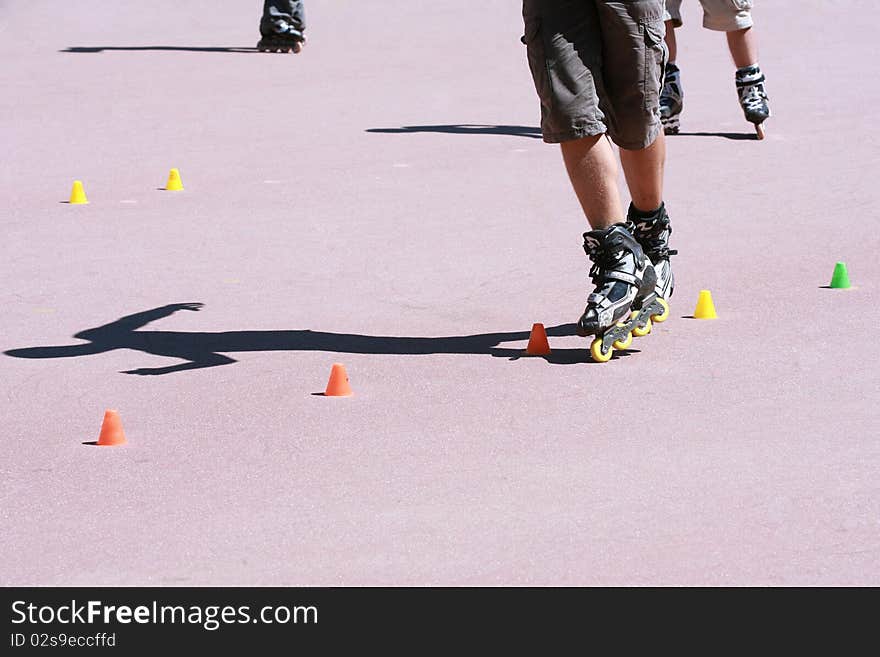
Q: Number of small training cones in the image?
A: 7